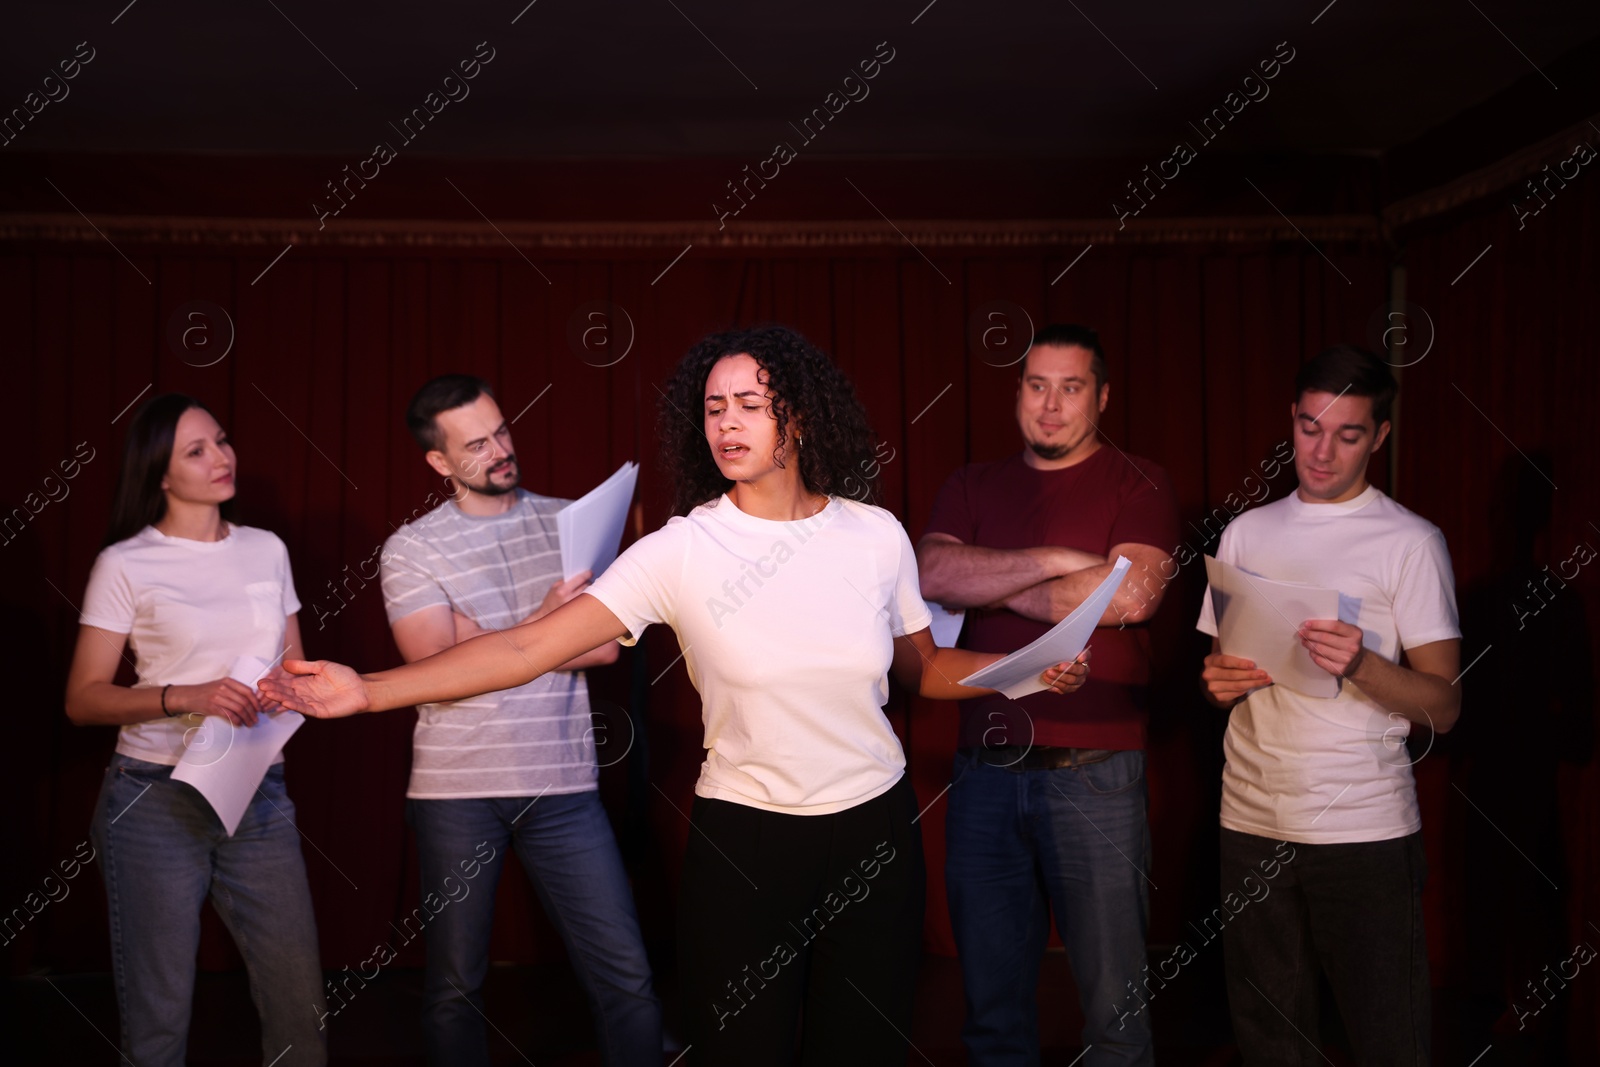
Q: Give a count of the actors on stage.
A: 5